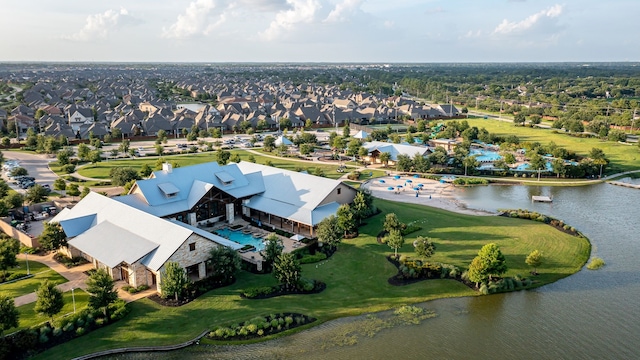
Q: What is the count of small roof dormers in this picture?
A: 2